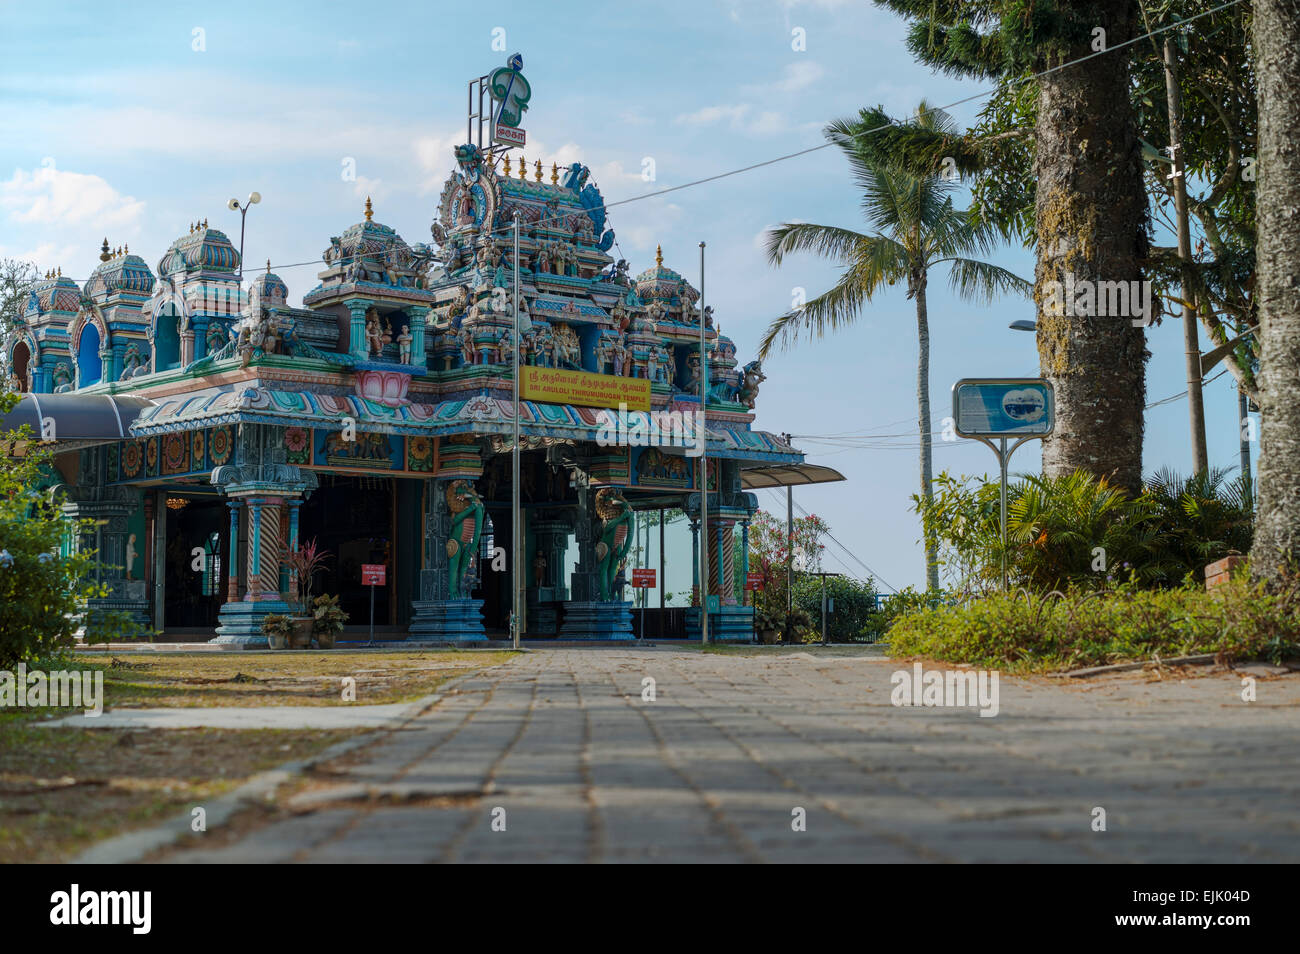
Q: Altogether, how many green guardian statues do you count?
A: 2